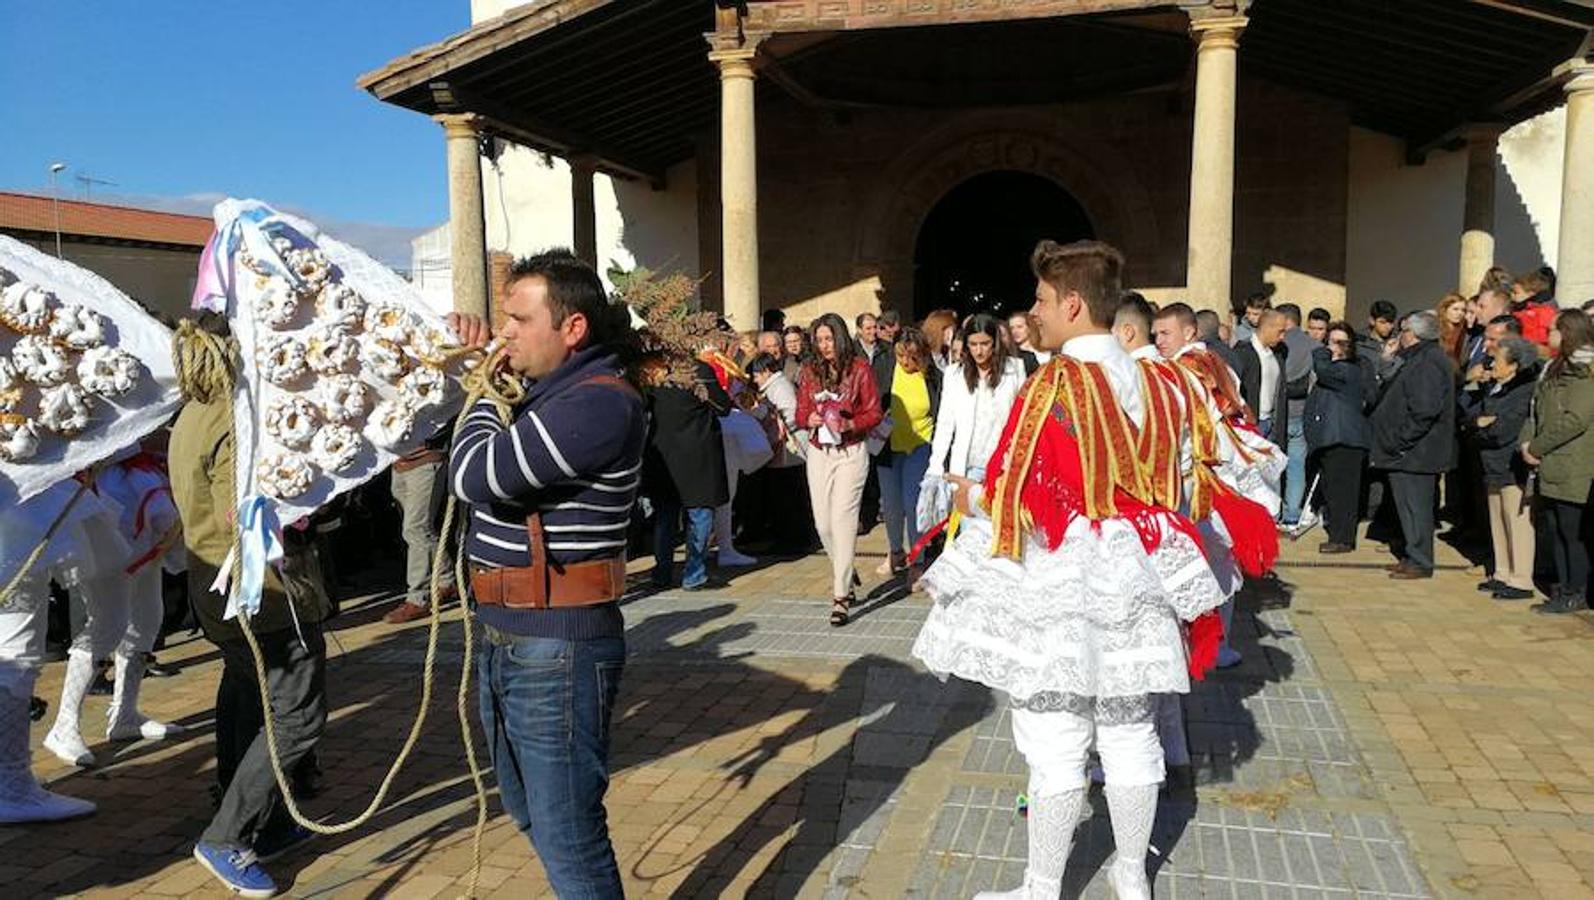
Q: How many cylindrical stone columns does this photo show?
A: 6